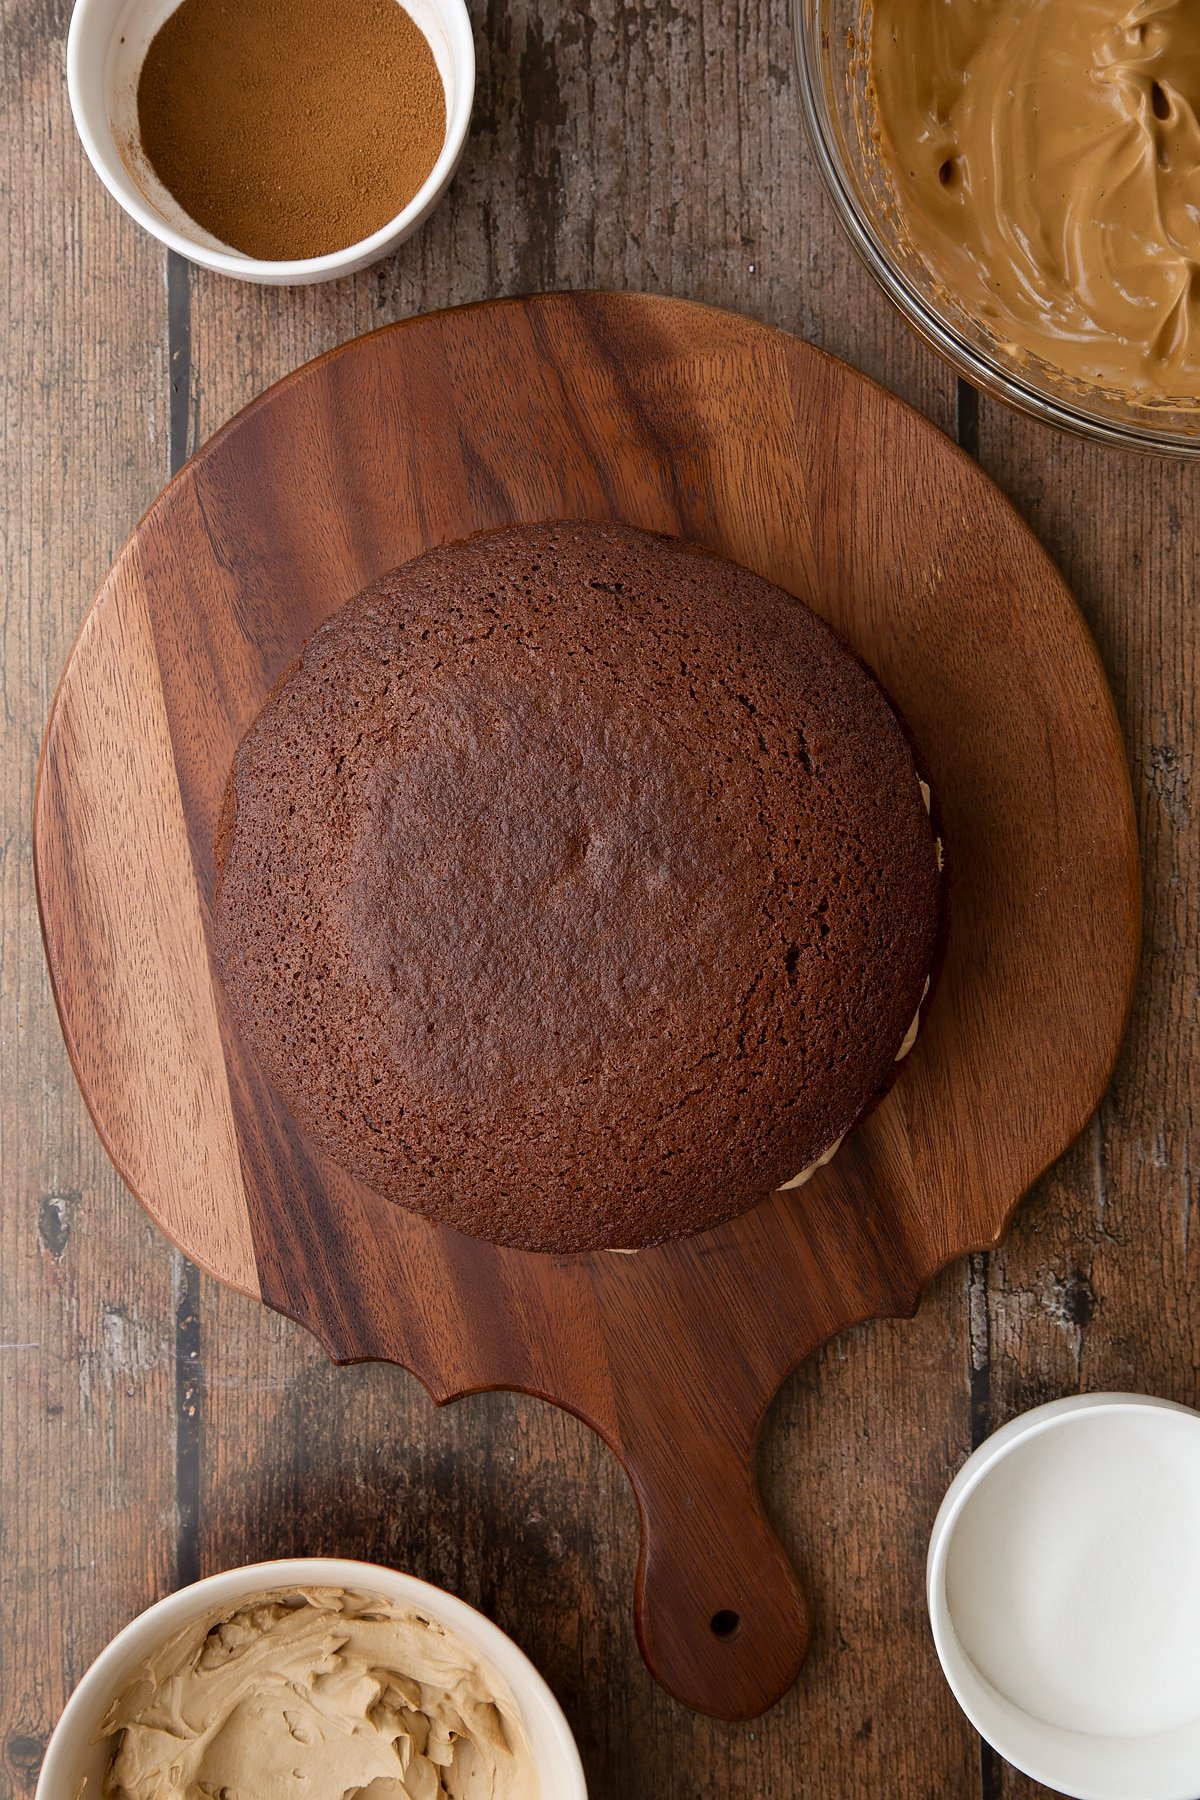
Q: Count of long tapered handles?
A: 1